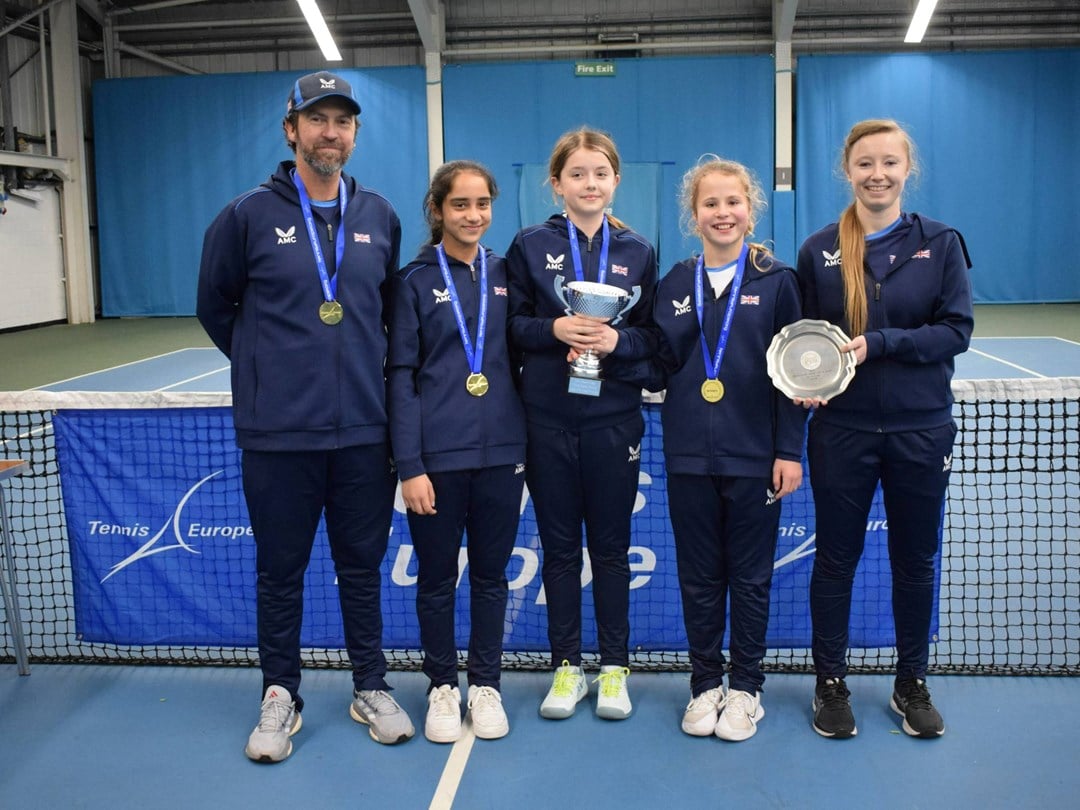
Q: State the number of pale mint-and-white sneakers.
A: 2